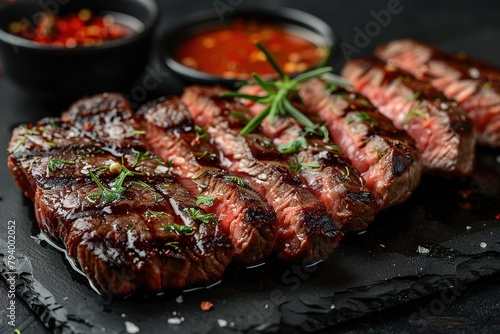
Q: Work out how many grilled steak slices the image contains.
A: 7